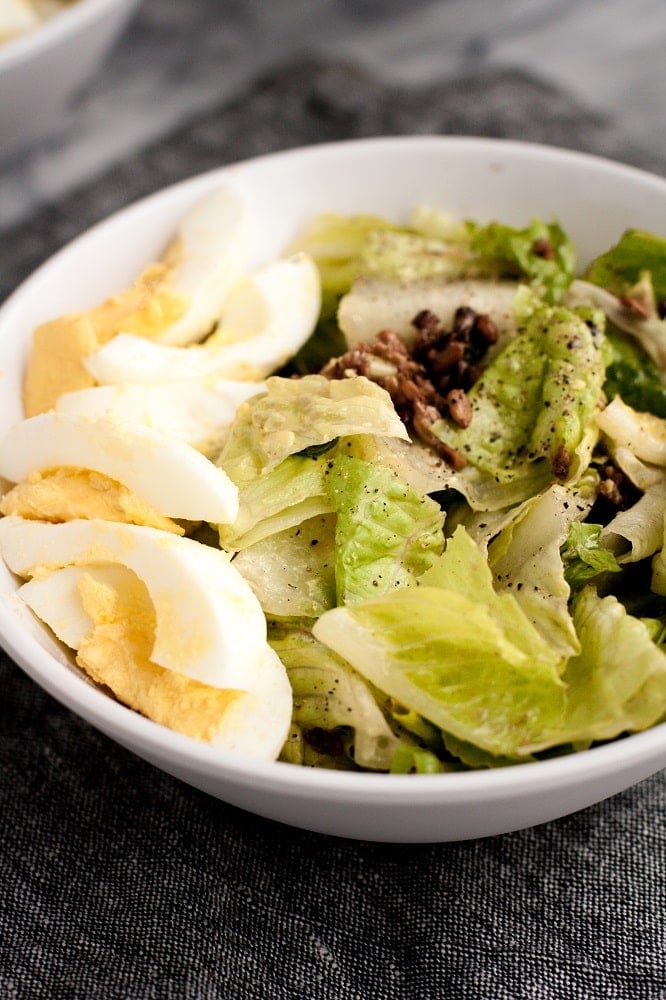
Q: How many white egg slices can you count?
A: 6